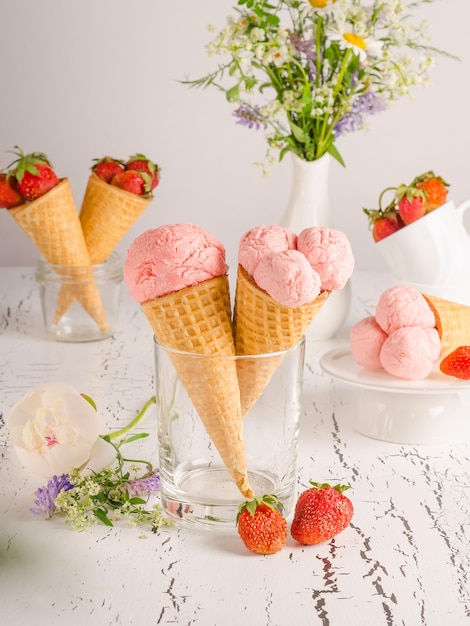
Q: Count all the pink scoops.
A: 7